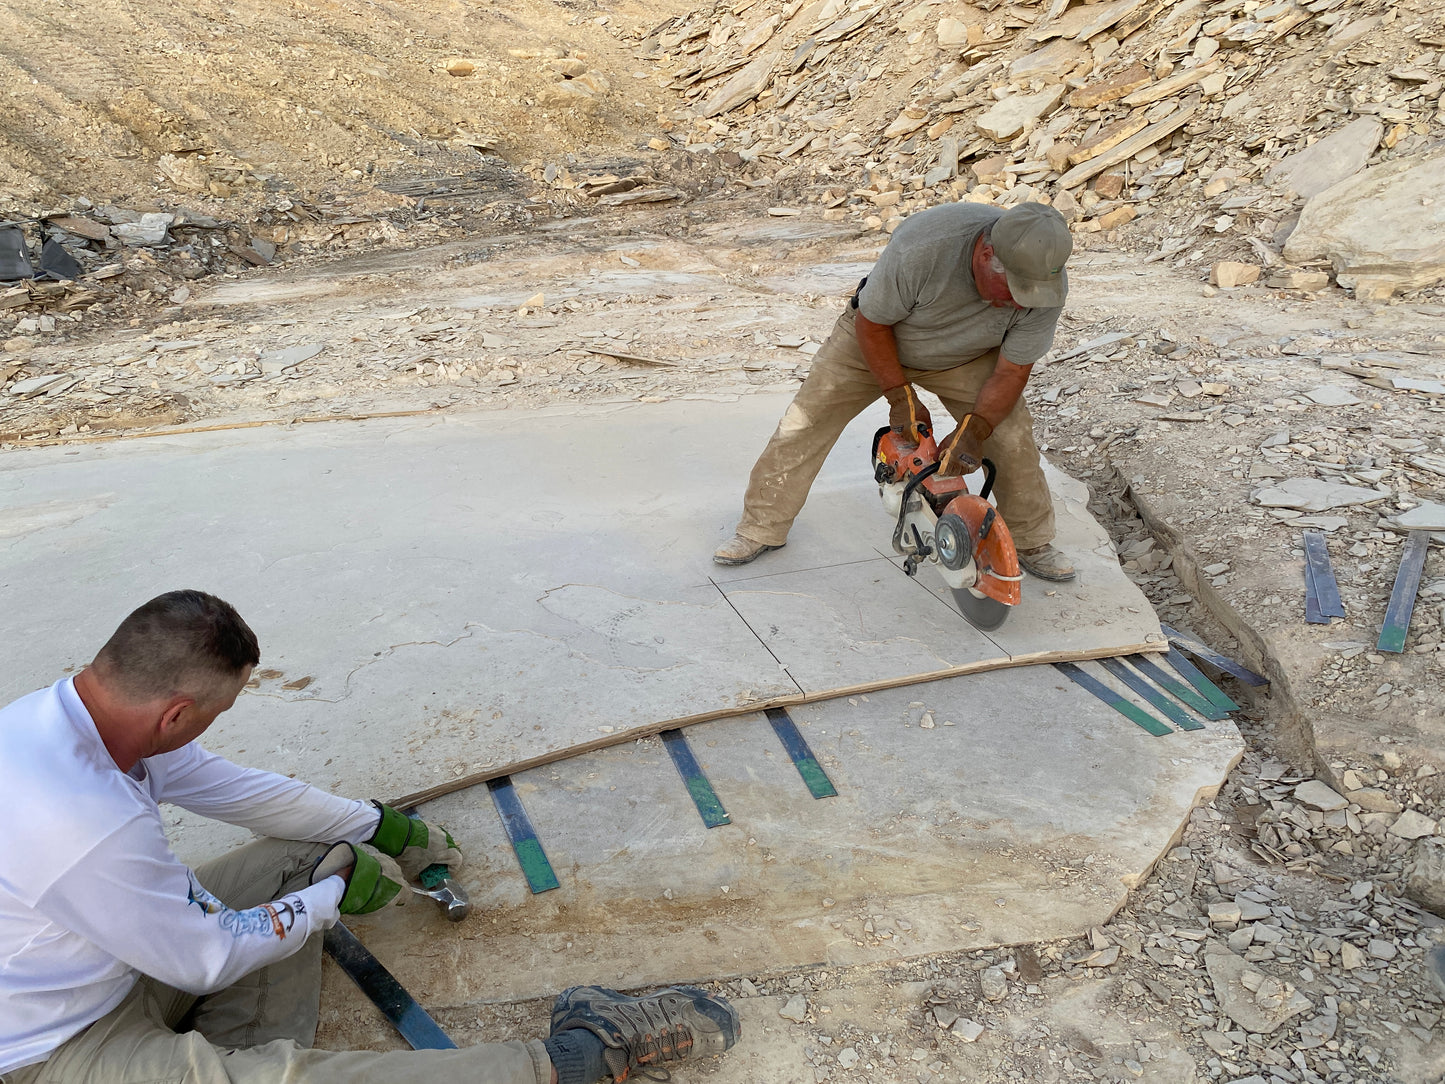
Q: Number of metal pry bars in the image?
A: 13